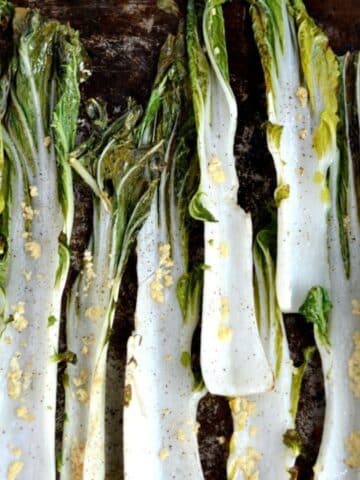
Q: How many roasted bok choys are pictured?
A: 7